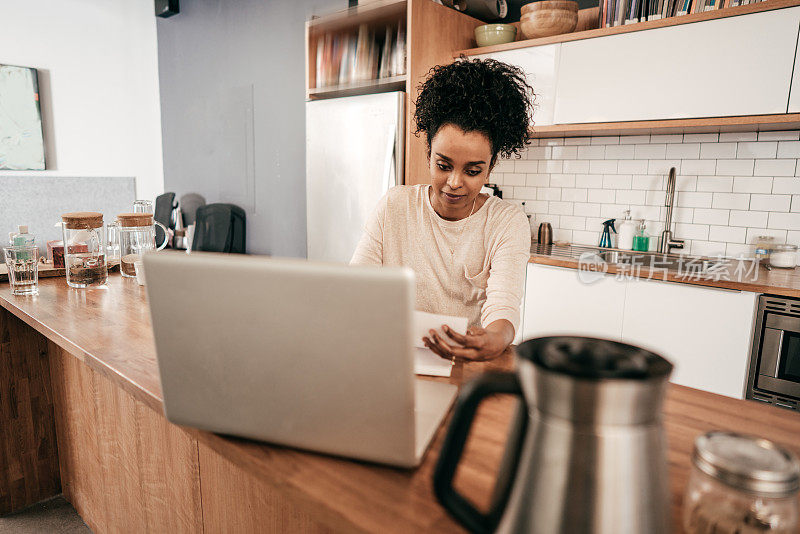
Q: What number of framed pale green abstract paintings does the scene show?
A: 1